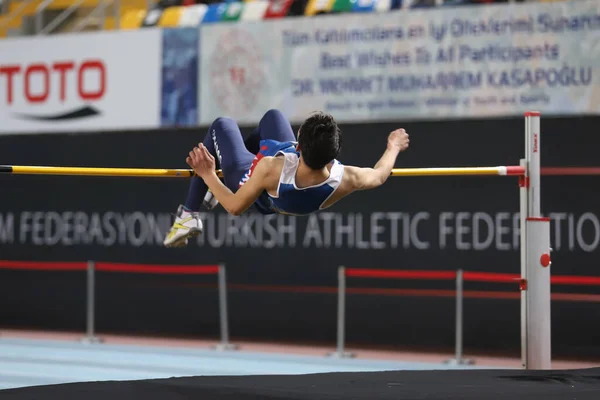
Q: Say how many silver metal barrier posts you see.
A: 4